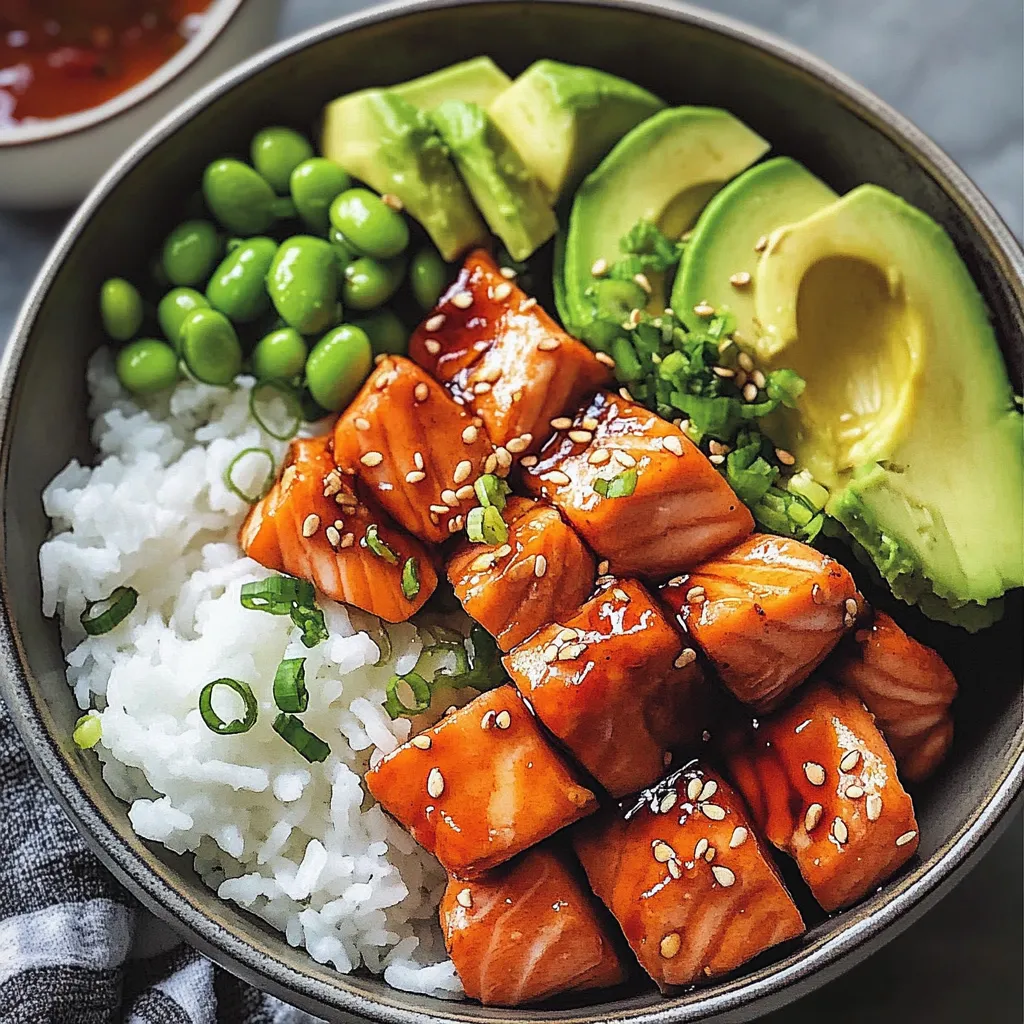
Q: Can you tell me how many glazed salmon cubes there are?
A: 12